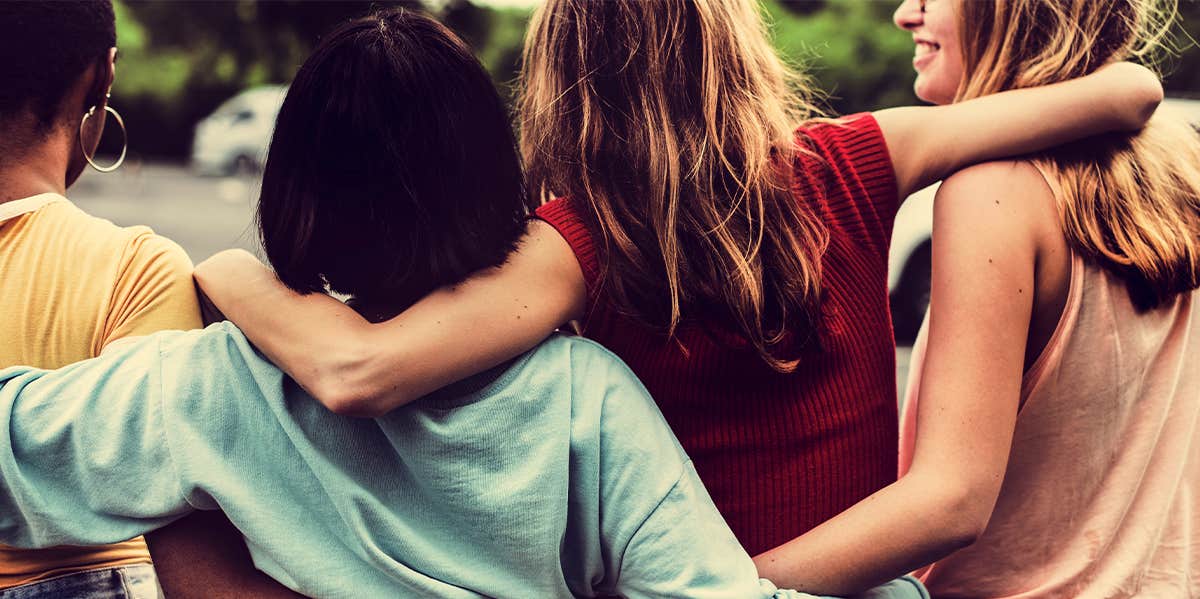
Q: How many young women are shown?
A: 4